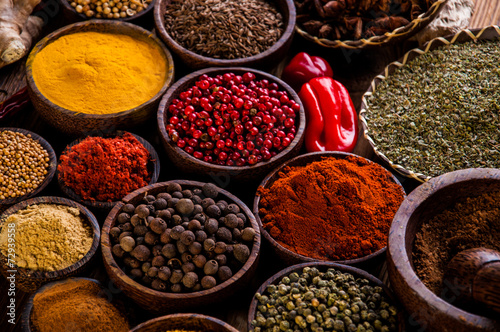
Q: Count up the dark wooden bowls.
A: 13